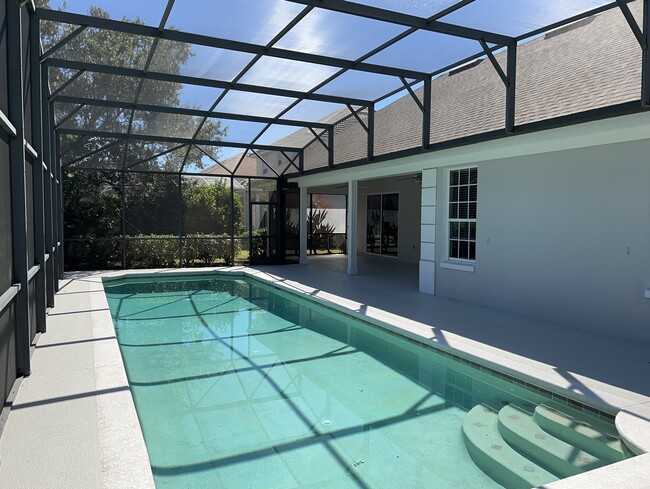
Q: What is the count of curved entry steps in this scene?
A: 3